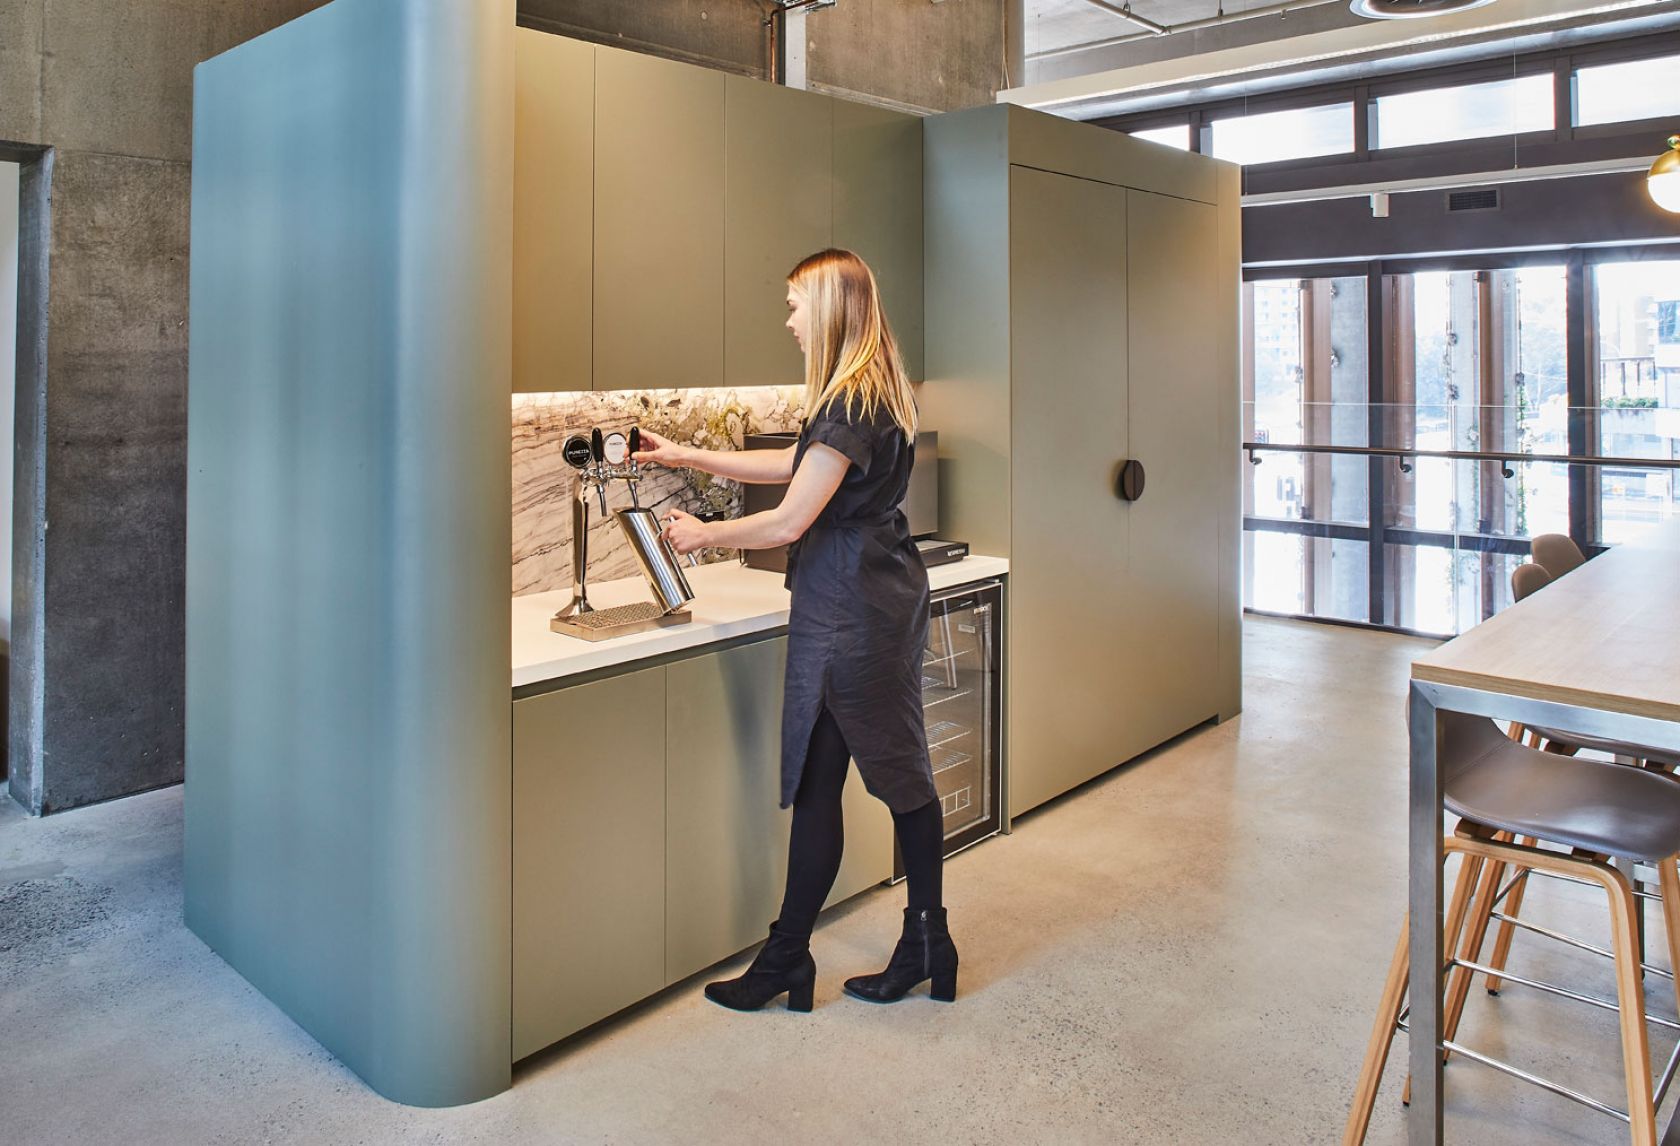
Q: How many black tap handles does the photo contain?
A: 2